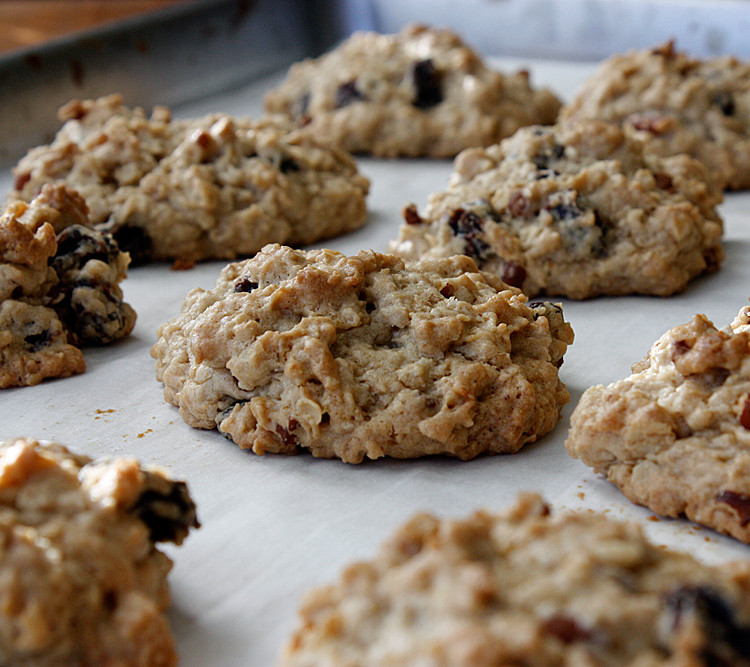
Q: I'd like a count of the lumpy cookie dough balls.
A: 9